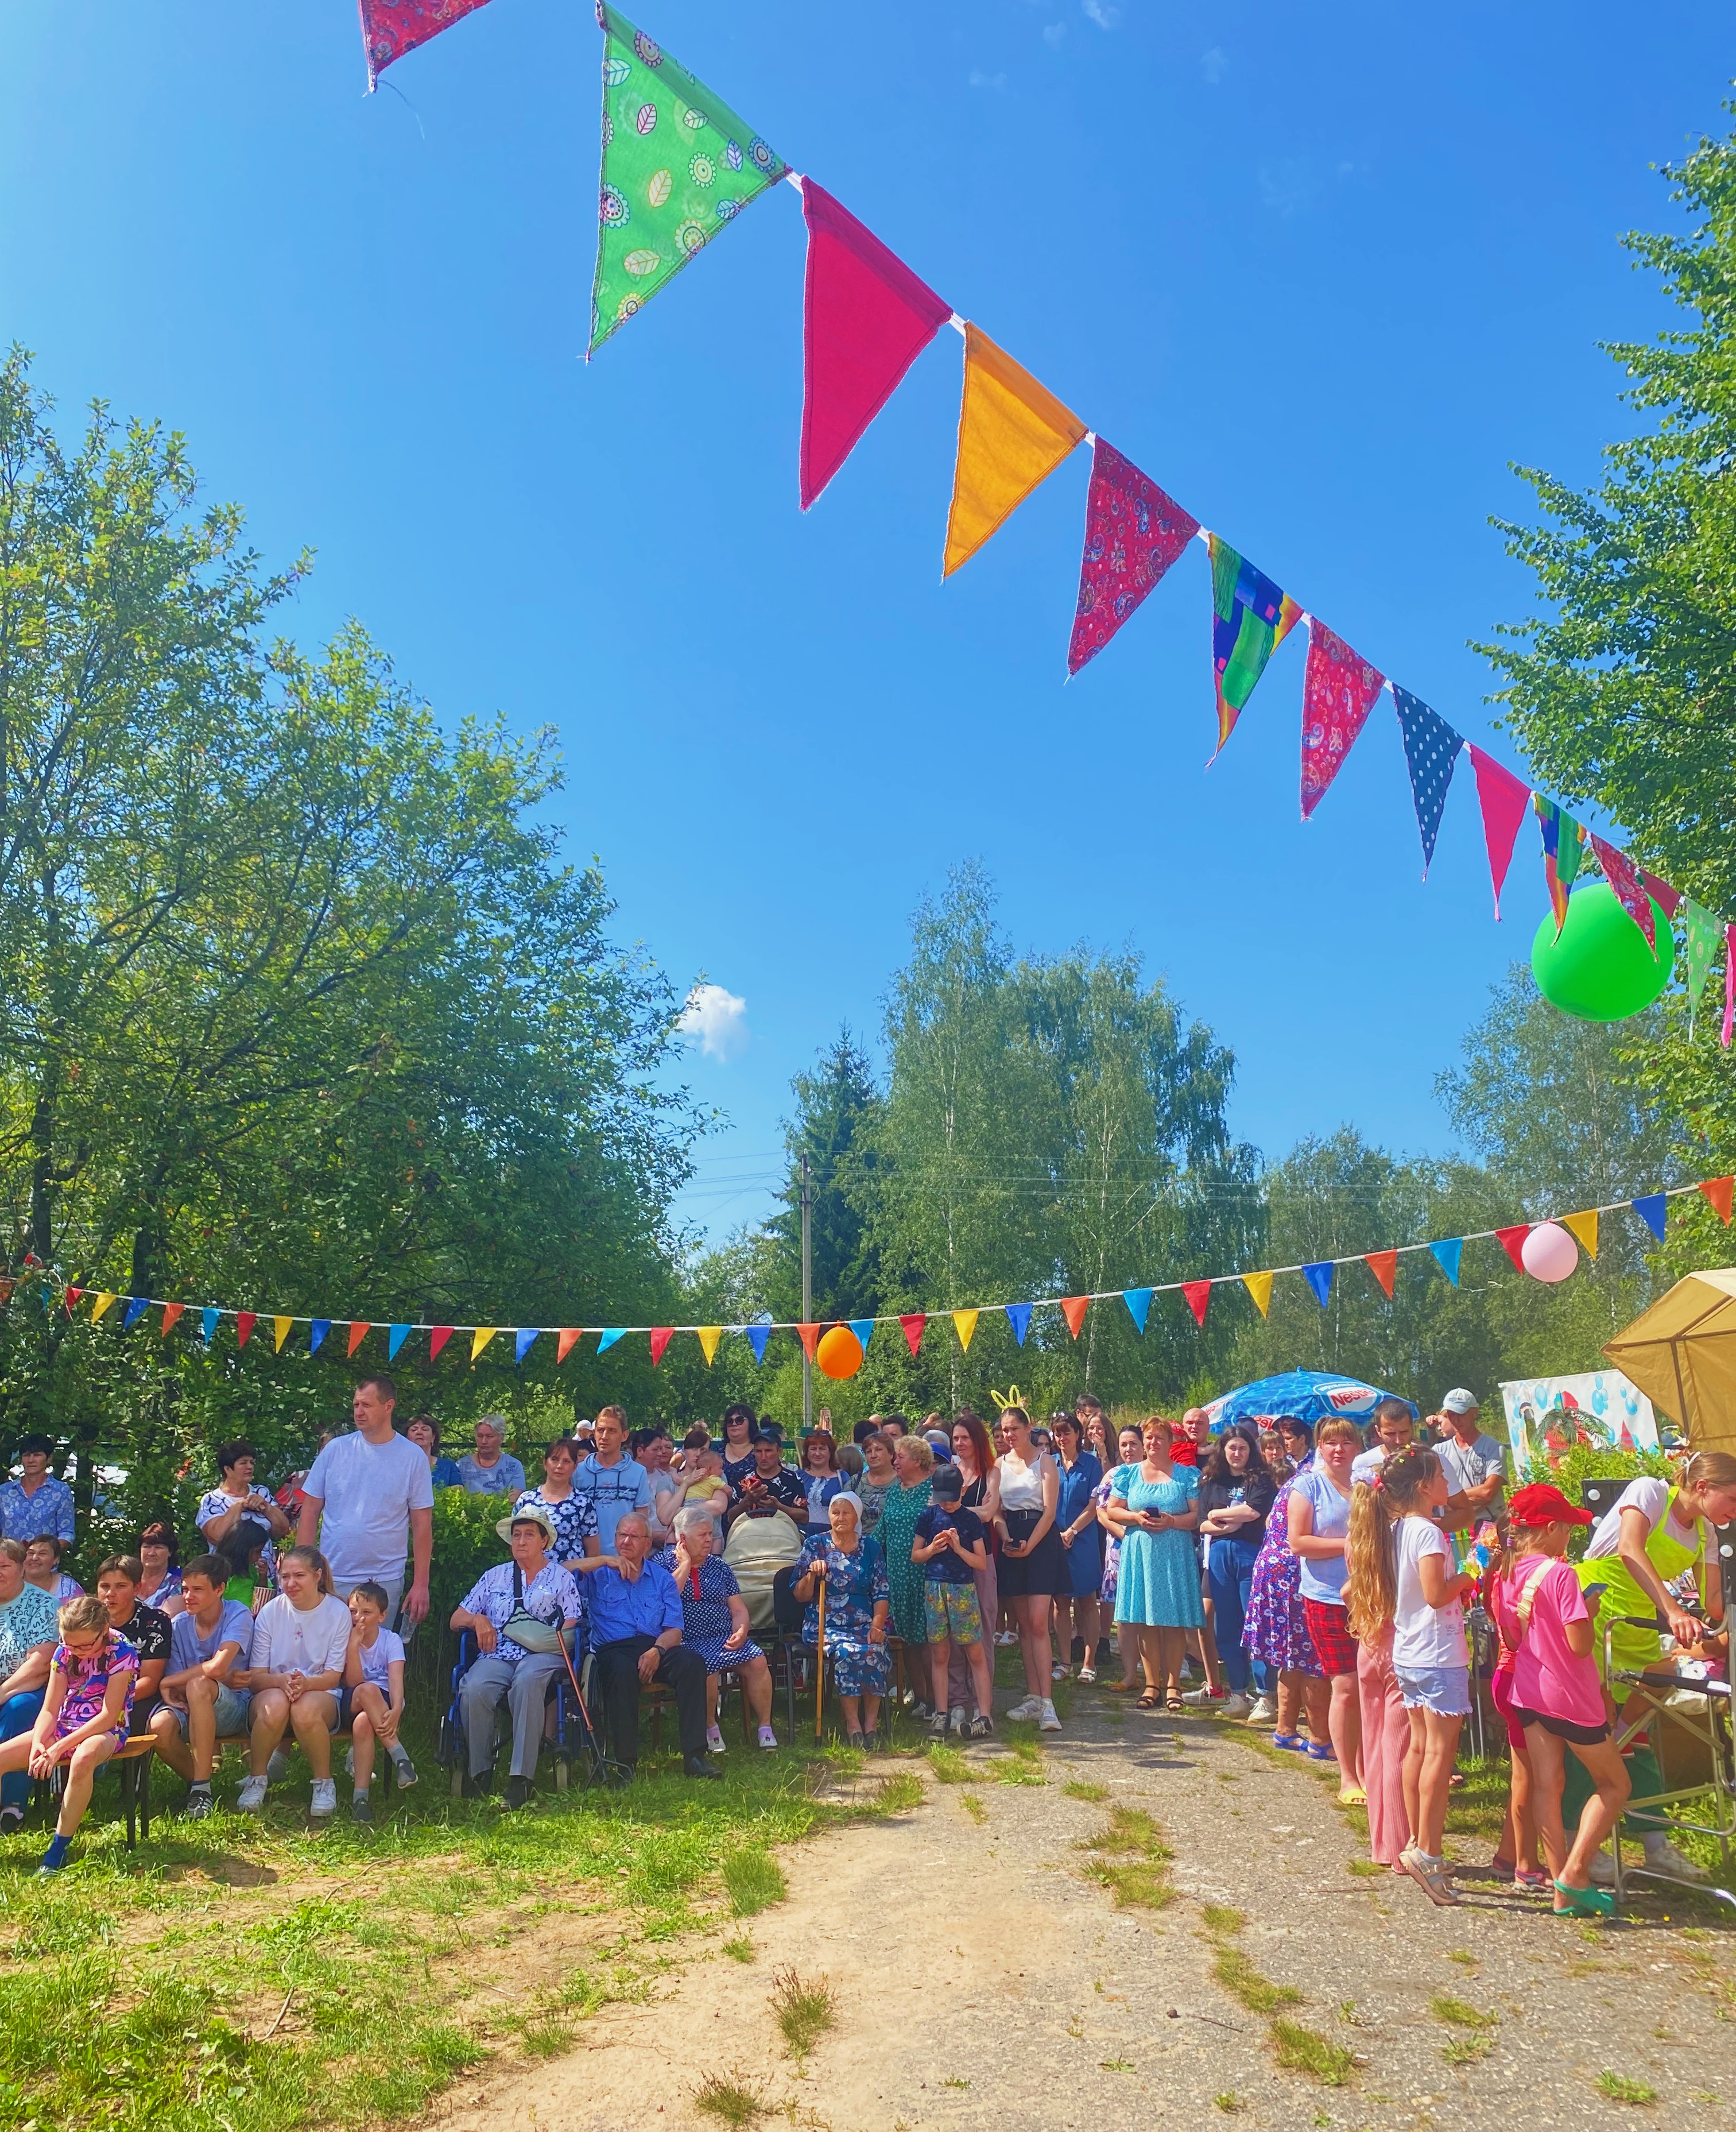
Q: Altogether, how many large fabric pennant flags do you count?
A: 14